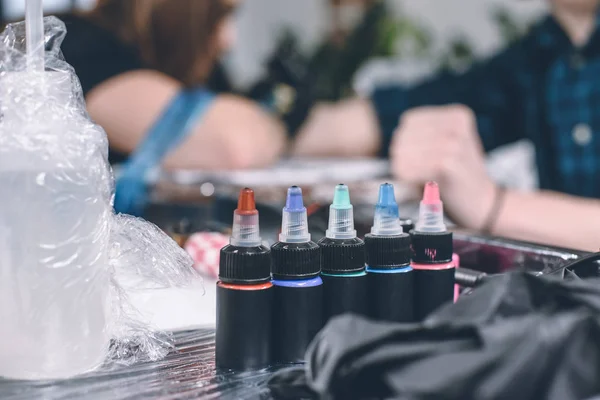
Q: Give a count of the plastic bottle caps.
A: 5